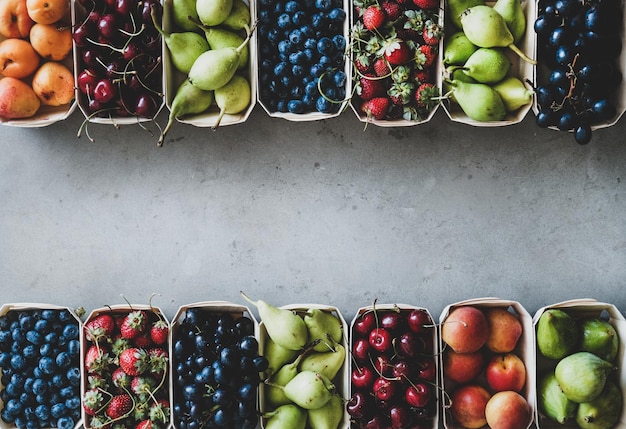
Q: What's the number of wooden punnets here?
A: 14